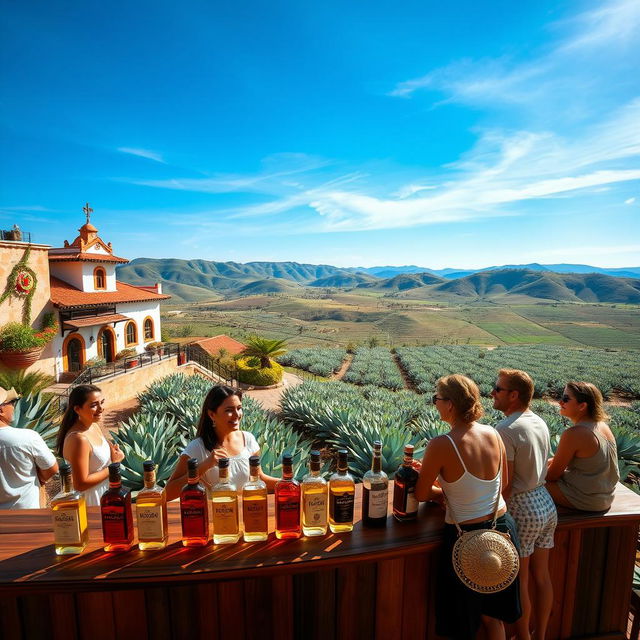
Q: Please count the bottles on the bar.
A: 11